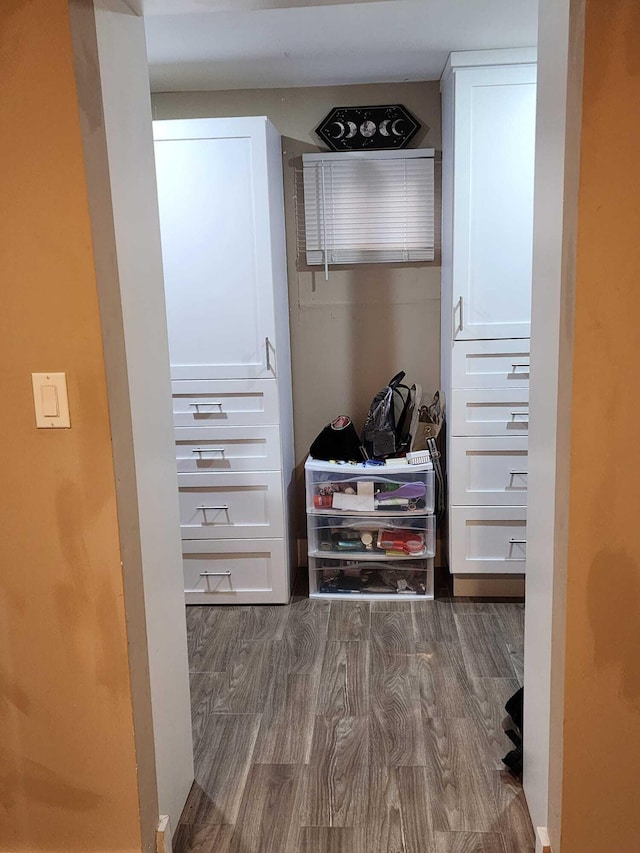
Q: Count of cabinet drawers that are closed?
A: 8